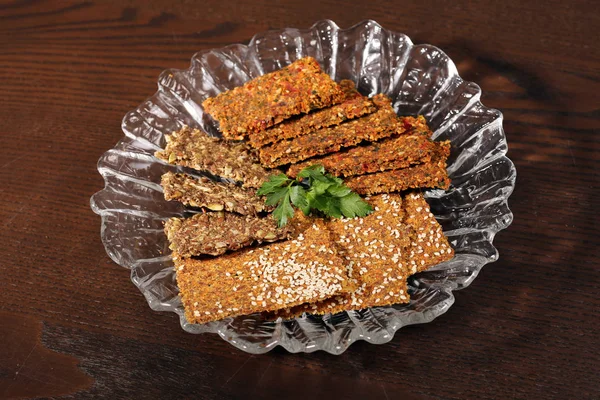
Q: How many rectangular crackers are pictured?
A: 11